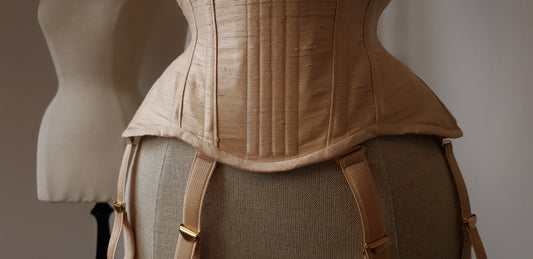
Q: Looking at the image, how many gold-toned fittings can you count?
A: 4